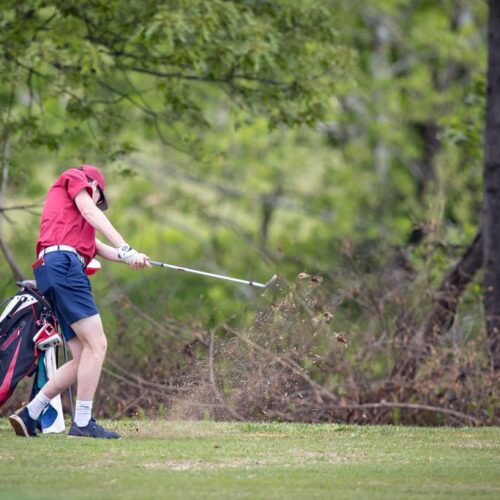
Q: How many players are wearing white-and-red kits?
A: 0